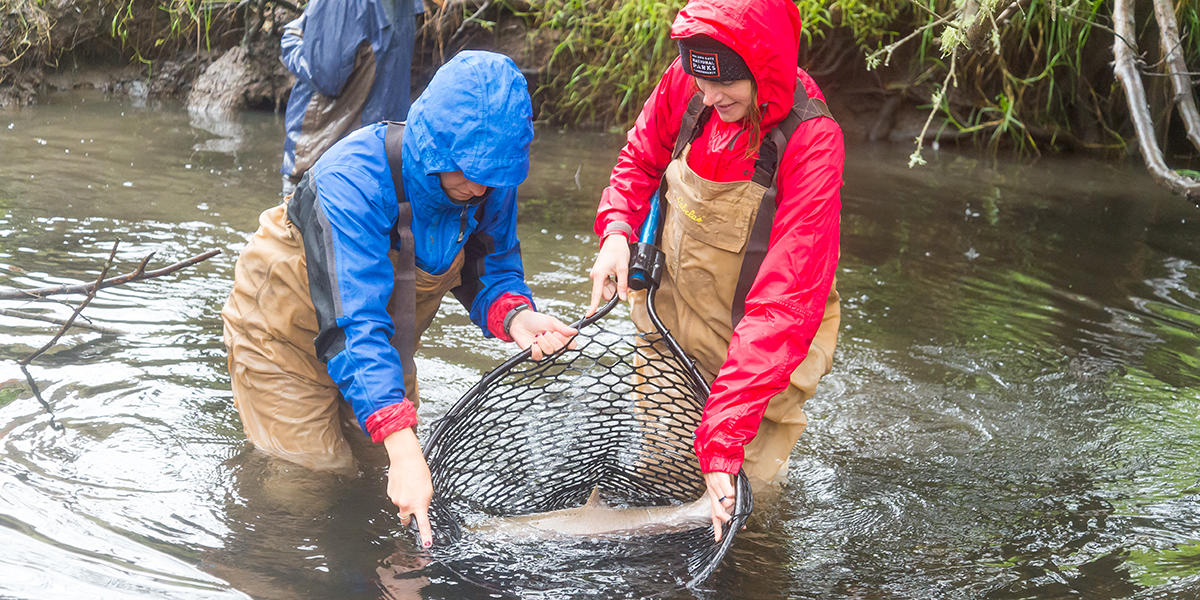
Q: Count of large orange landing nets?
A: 0